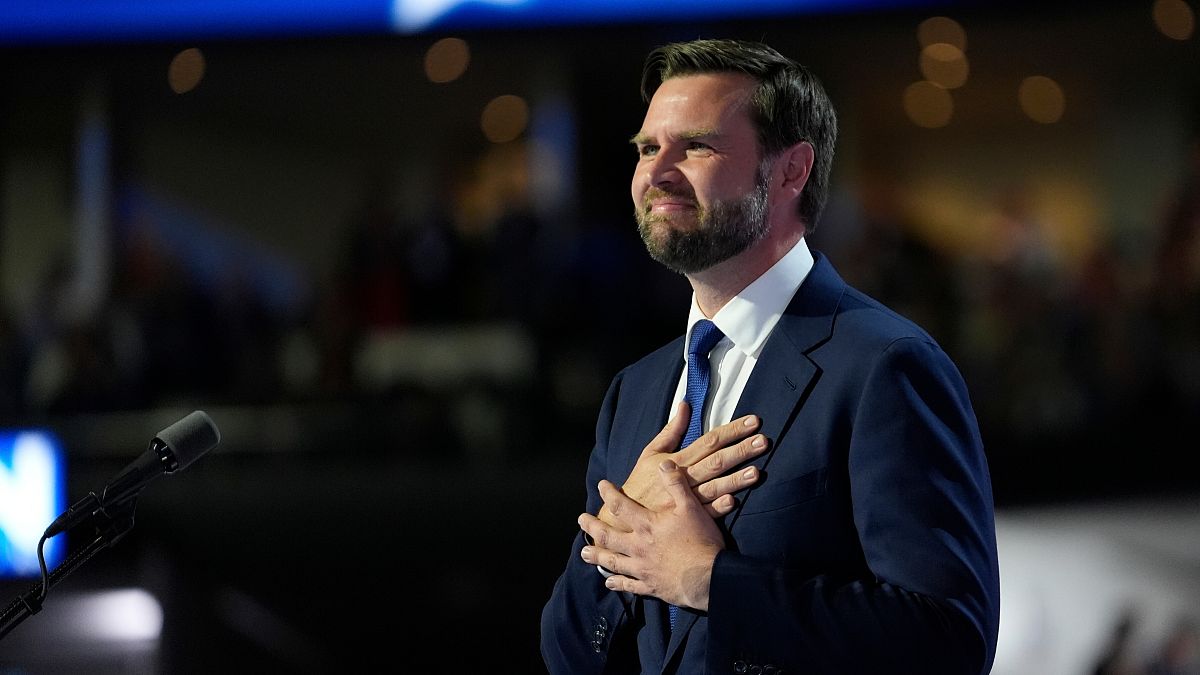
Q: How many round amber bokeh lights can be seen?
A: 8